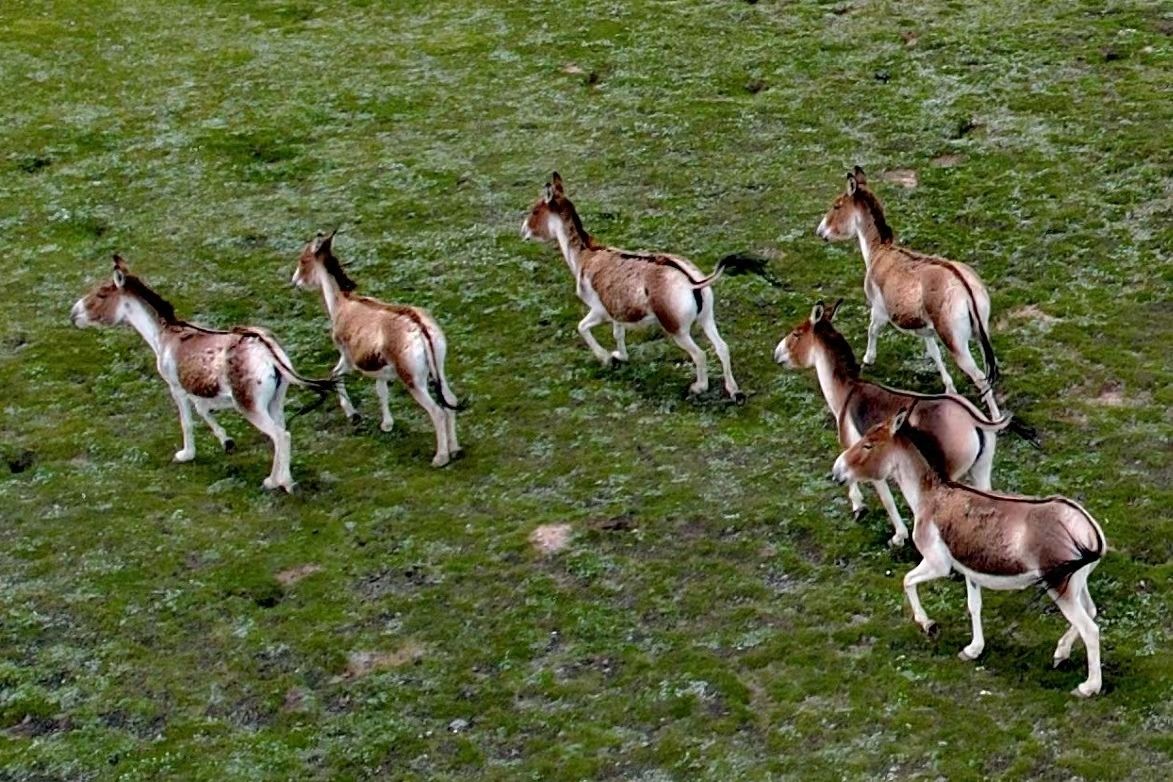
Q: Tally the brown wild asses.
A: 6